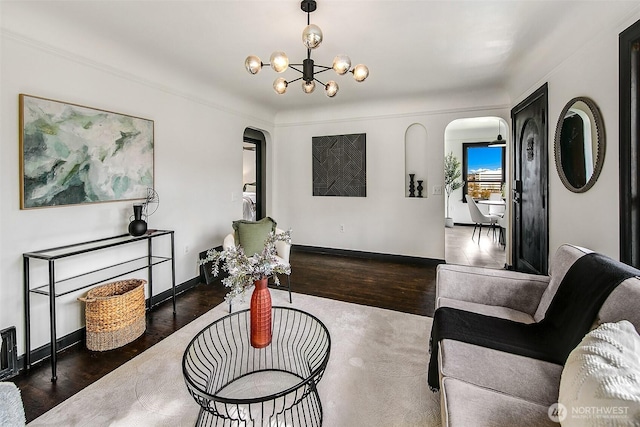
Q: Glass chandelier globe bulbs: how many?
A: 8